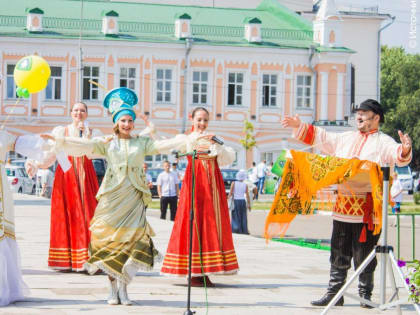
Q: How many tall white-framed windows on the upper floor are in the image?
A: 9